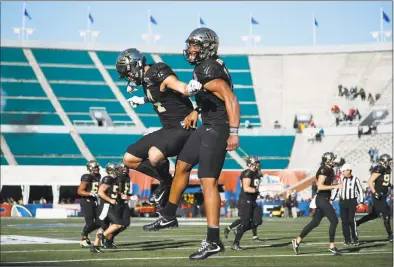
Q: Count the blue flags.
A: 7